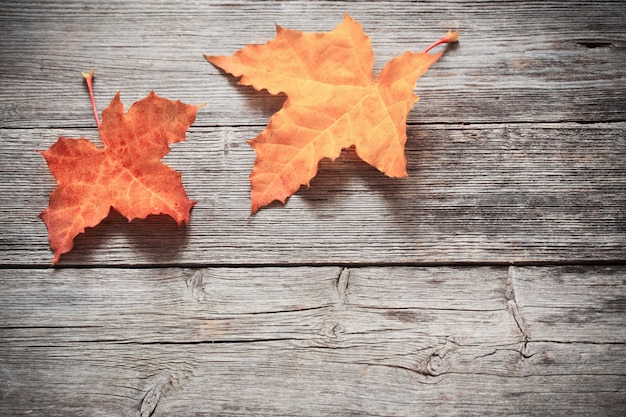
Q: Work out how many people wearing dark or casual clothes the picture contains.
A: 0